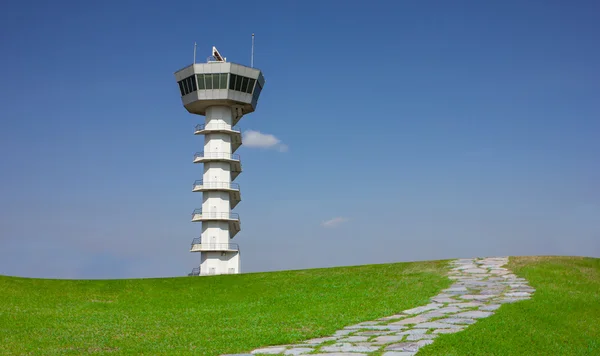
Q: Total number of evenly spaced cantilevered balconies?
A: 5